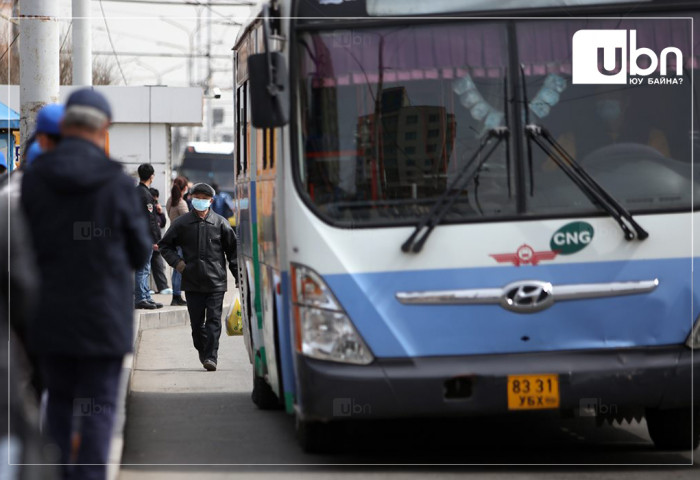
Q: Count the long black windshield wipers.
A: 2